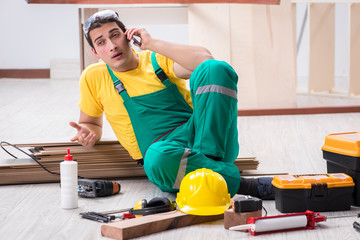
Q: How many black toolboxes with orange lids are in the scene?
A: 2